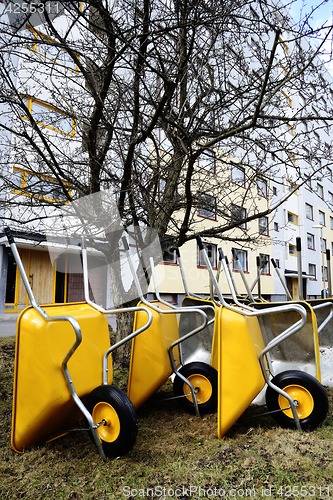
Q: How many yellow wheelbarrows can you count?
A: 3